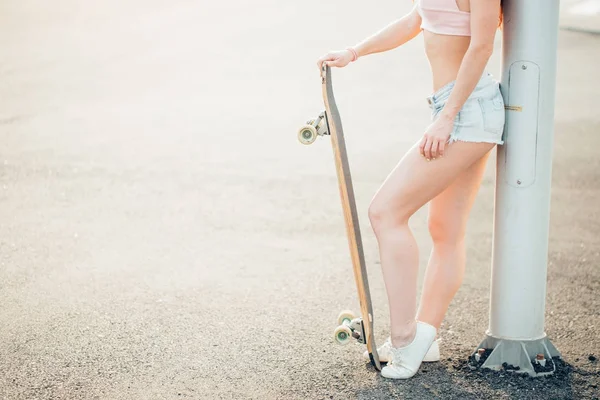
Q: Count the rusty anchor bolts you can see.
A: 2